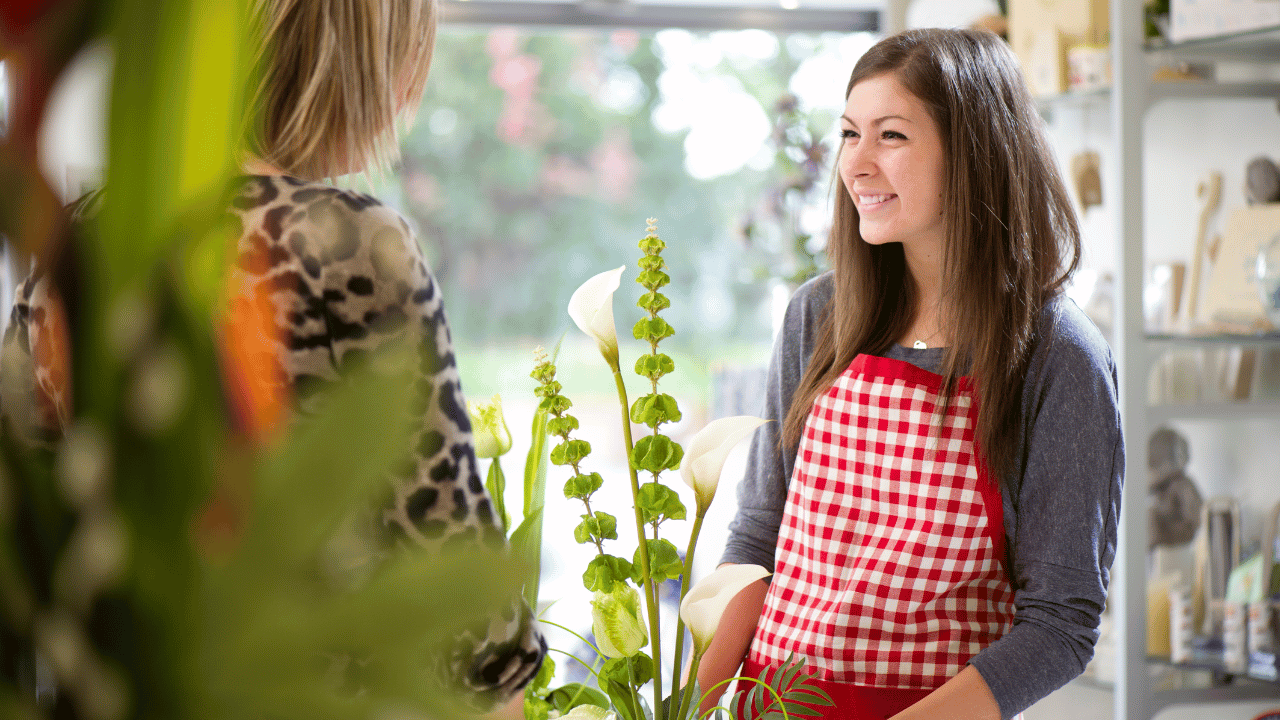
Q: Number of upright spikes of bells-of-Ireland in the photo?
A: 2